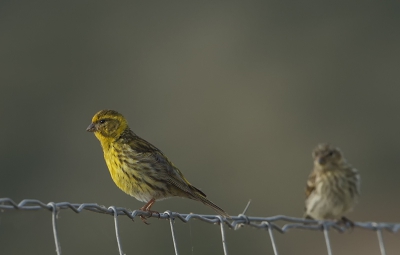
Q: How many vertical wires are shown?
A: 7